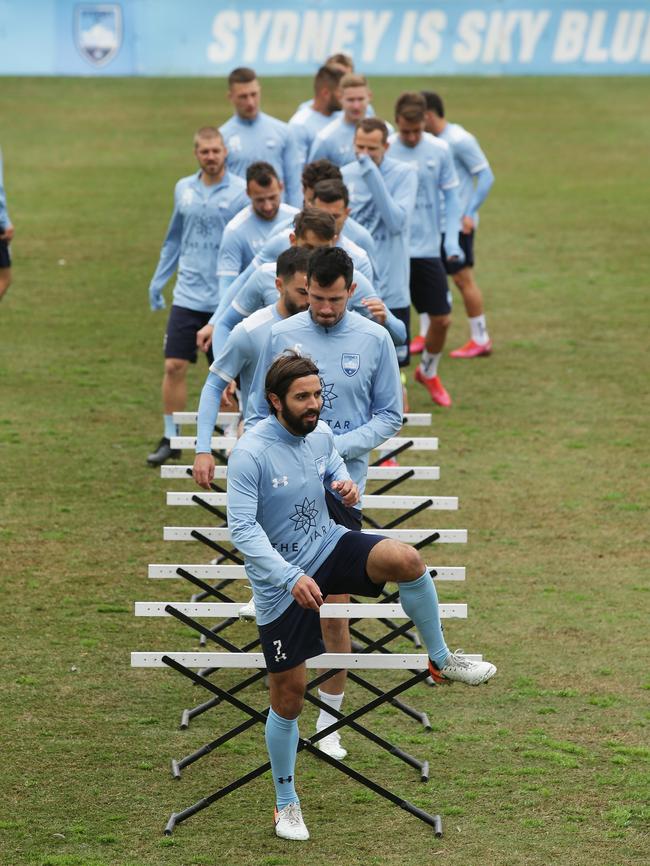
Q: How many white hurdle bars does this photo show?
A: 8